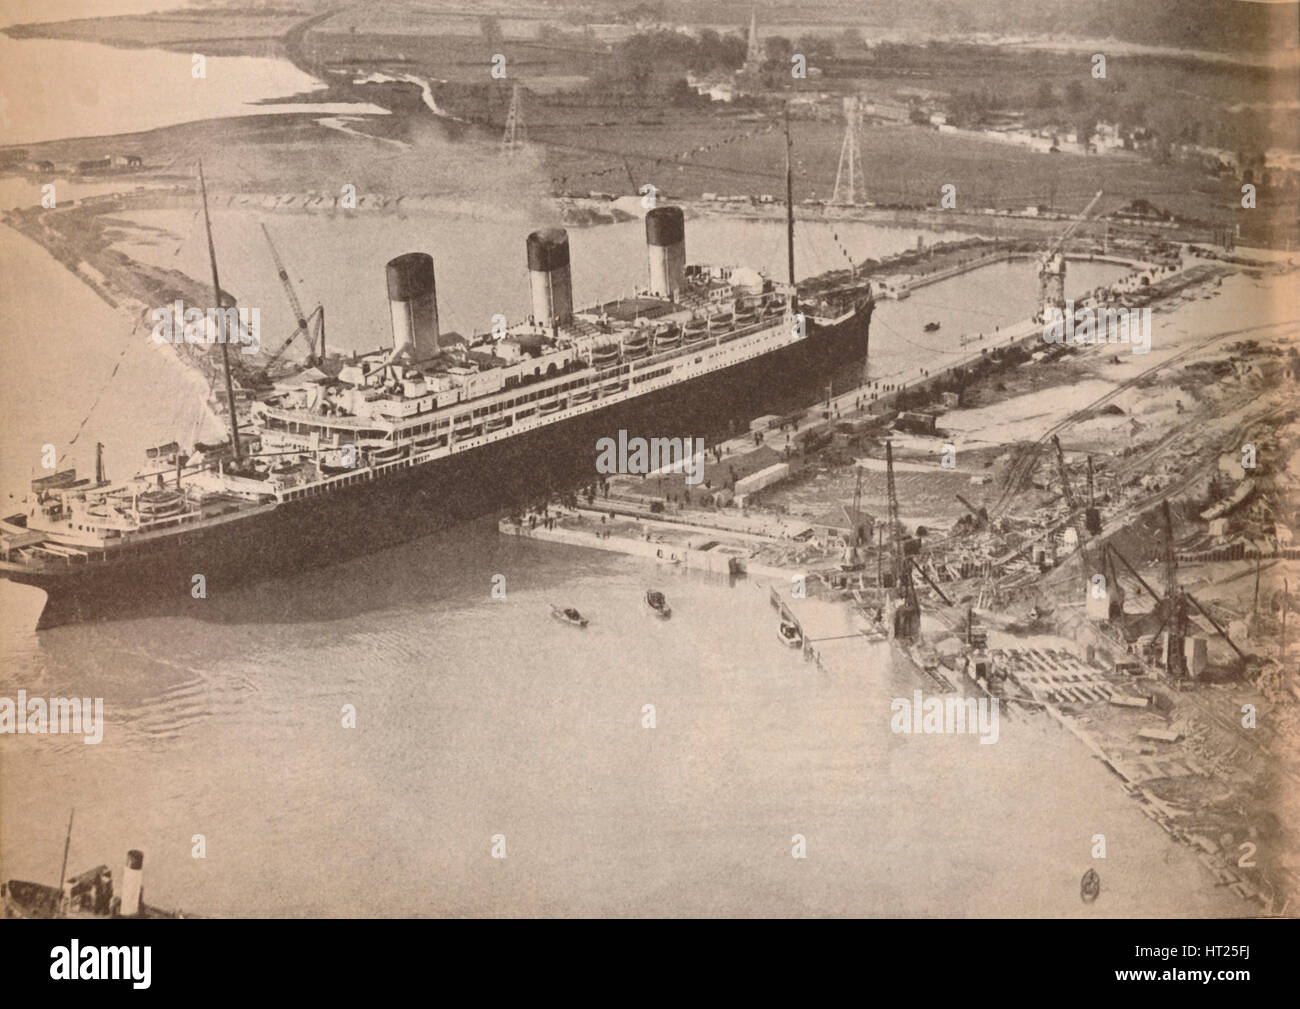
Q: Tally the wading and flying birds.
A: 0